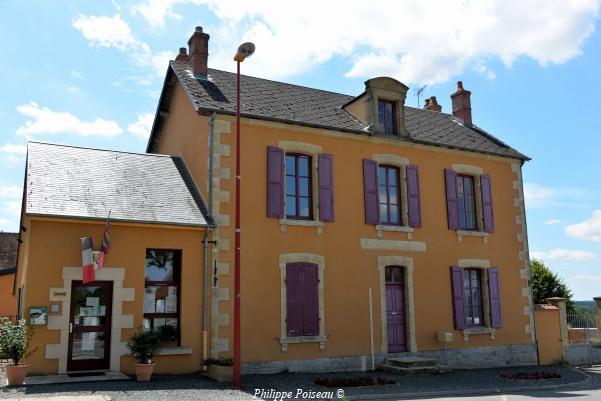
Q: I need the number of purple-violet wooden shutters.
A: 10